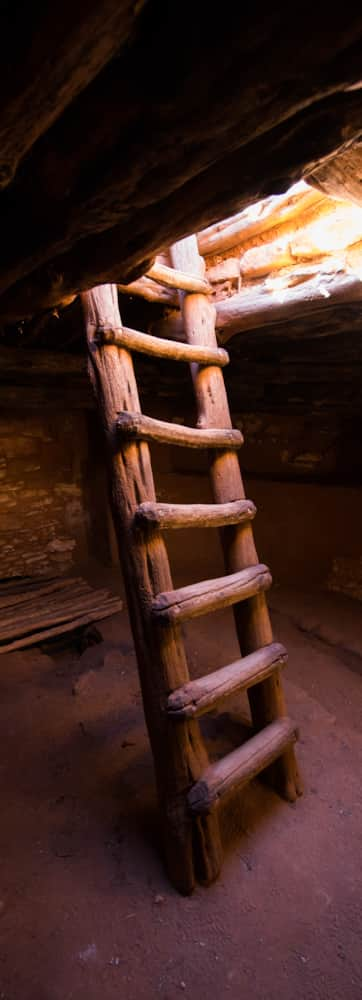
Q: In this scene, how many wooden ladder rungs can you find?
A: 7